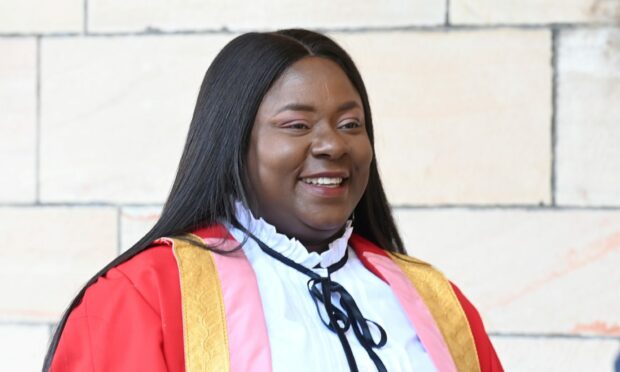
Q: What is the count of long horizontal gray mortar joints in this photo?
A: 3